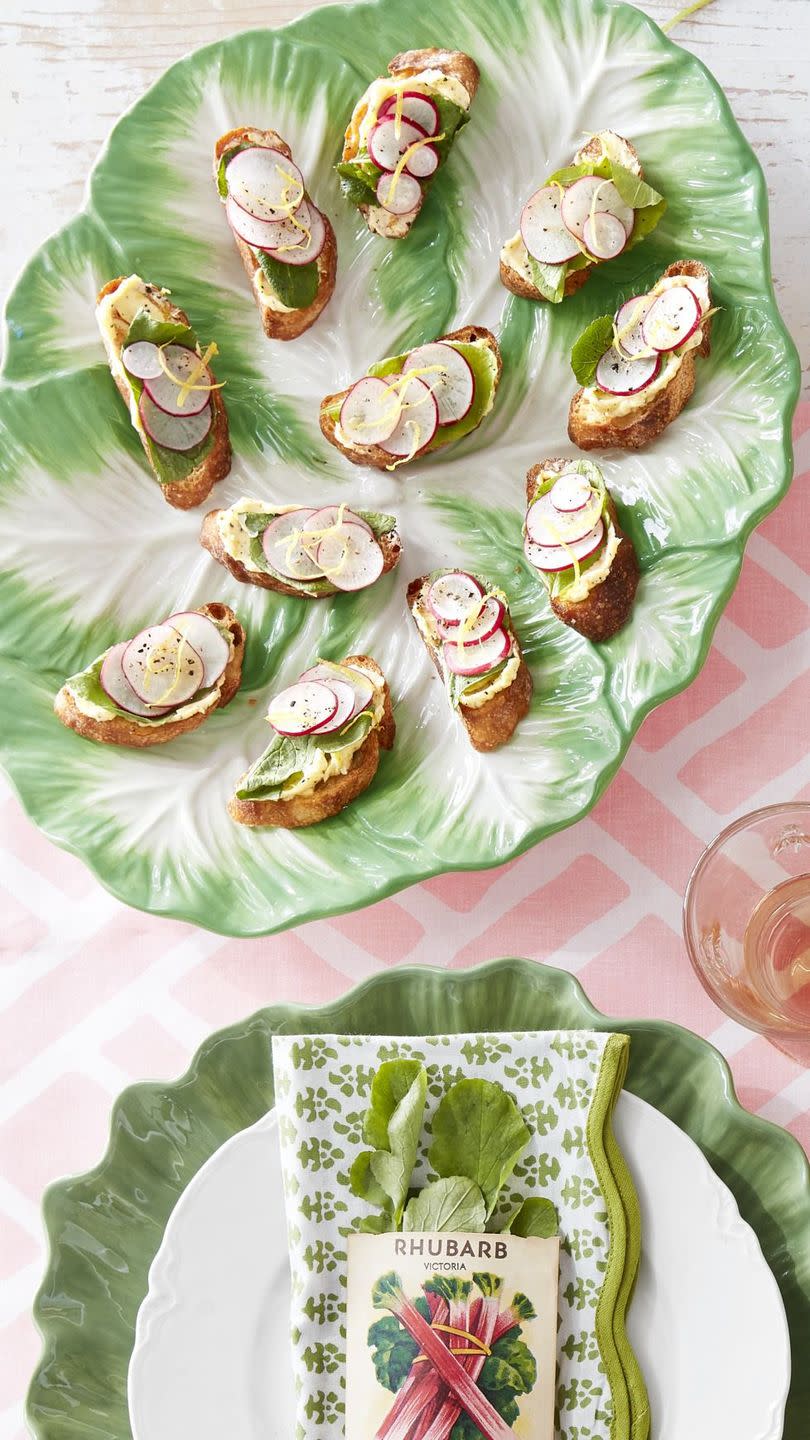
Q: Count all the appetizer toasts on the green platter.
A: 11